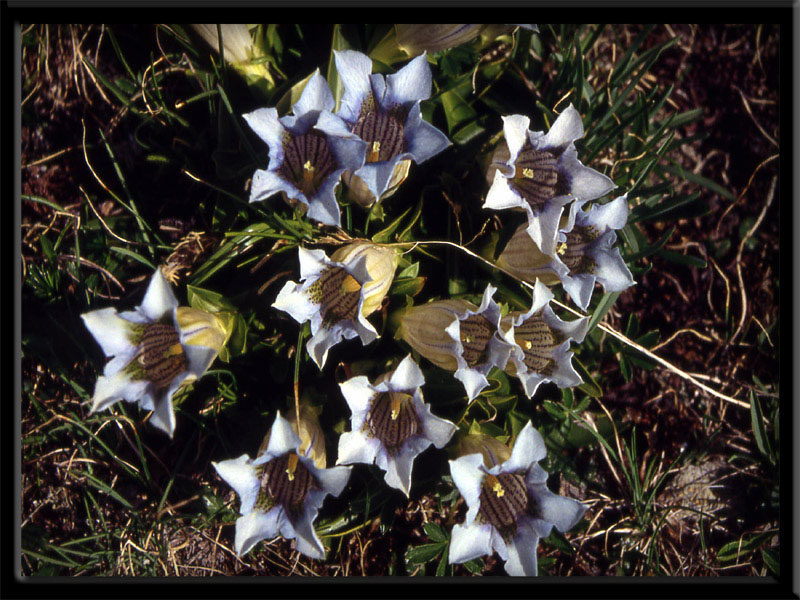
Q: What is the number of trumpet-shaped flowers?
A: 11